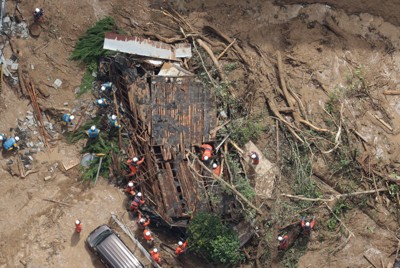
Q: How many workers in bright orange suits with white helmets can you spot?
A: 13